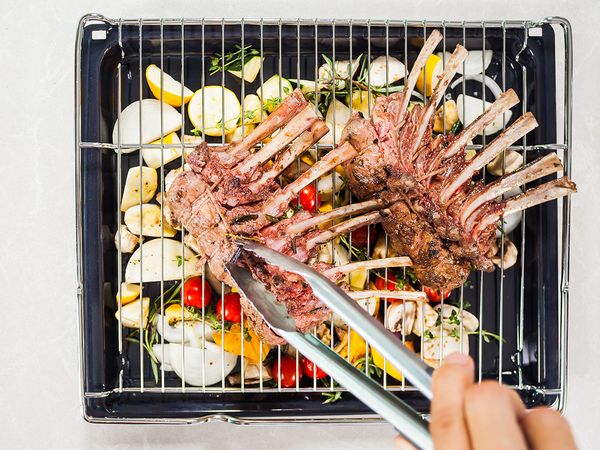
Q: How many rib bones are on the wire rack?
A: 14